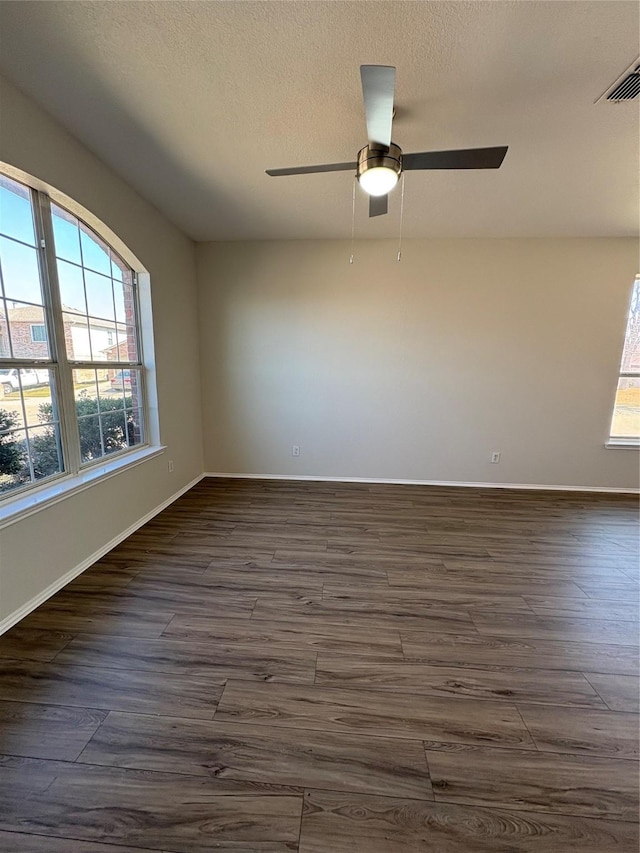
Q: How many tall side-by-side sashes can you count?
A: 2